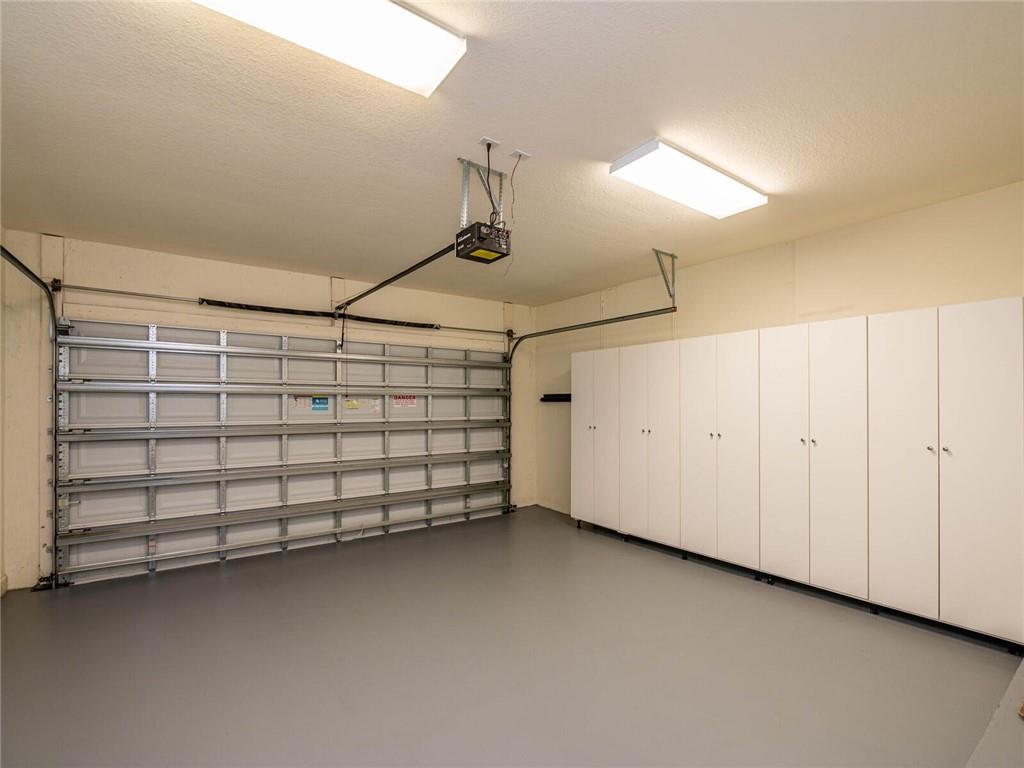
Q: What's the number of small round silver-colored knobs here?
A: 10